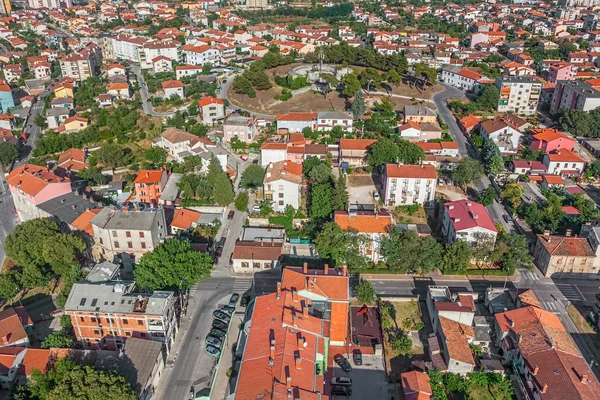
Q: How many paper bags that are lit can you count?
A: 0